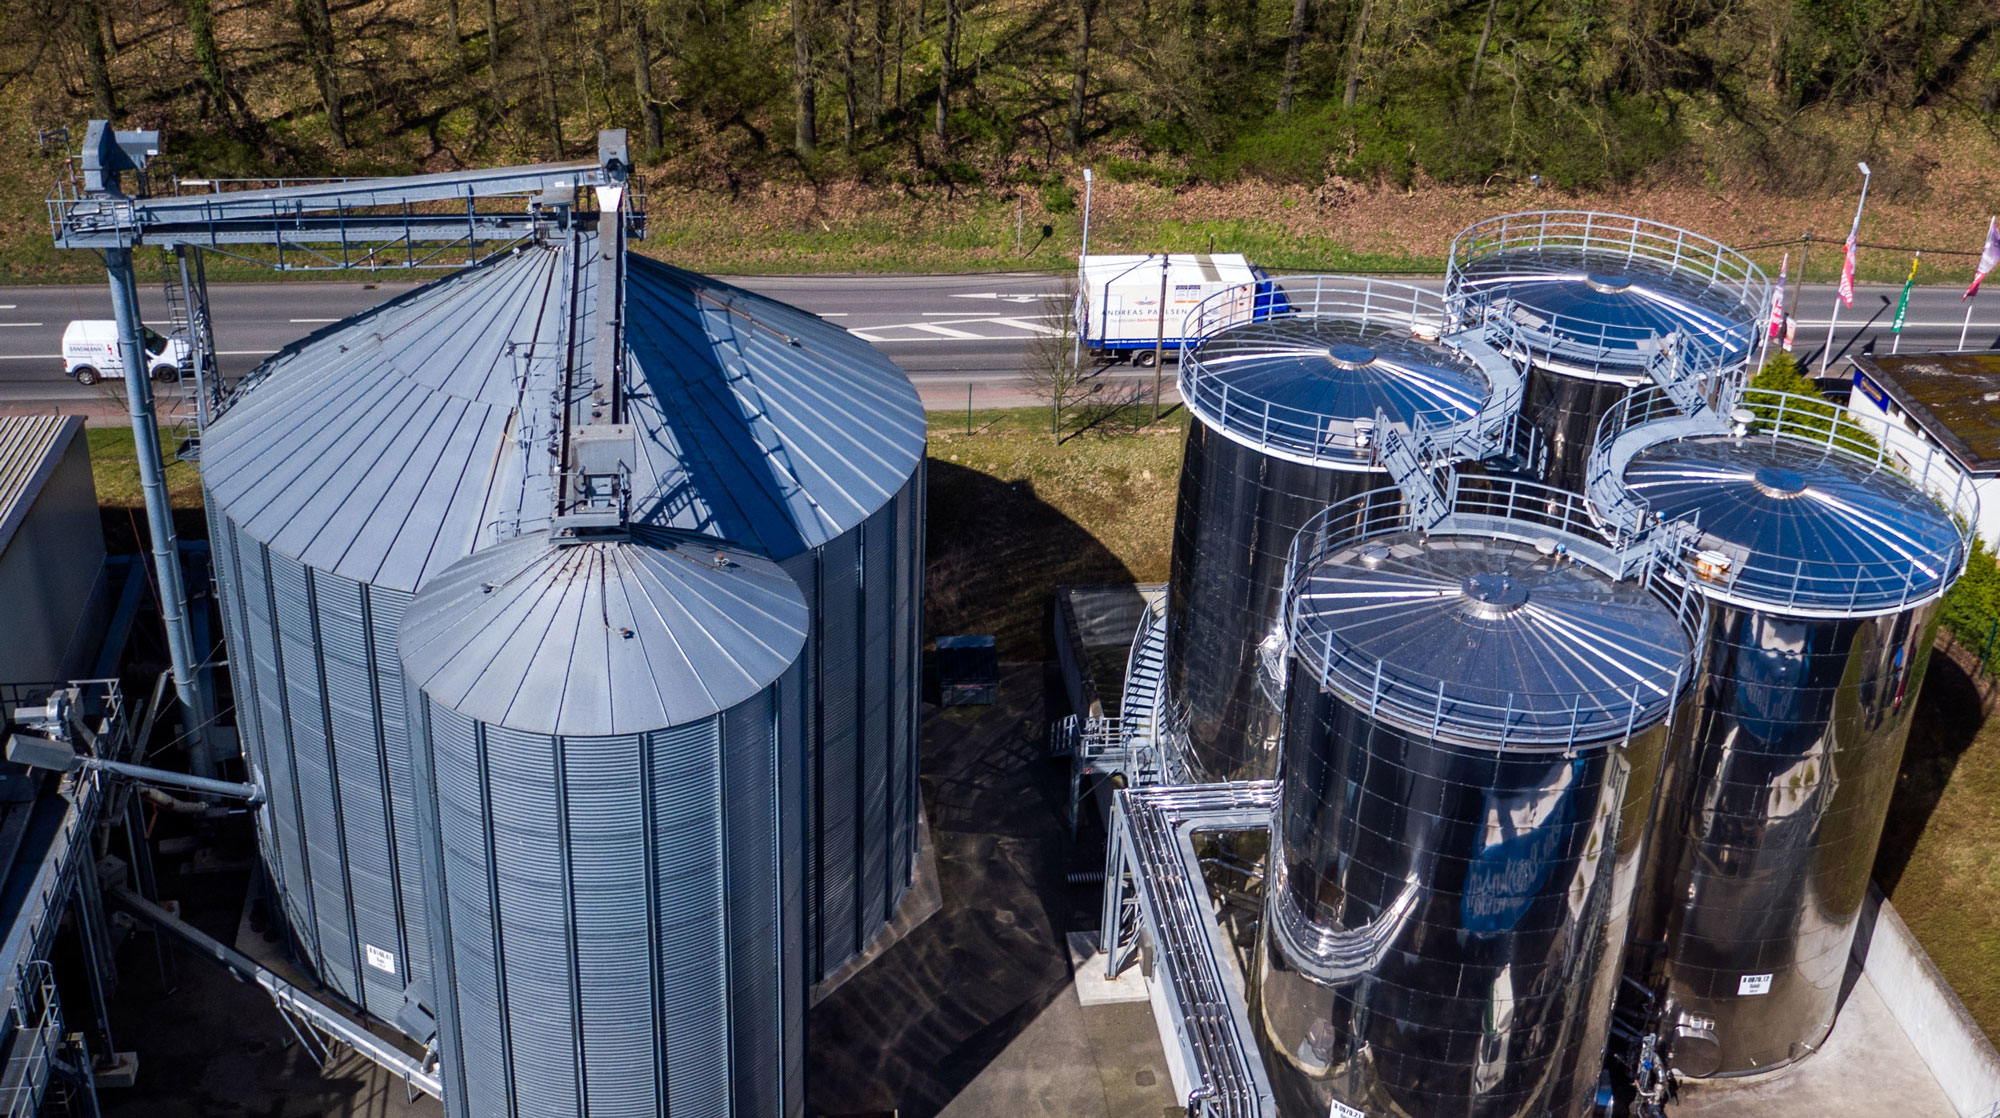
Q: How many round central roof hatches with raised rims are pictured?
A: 4